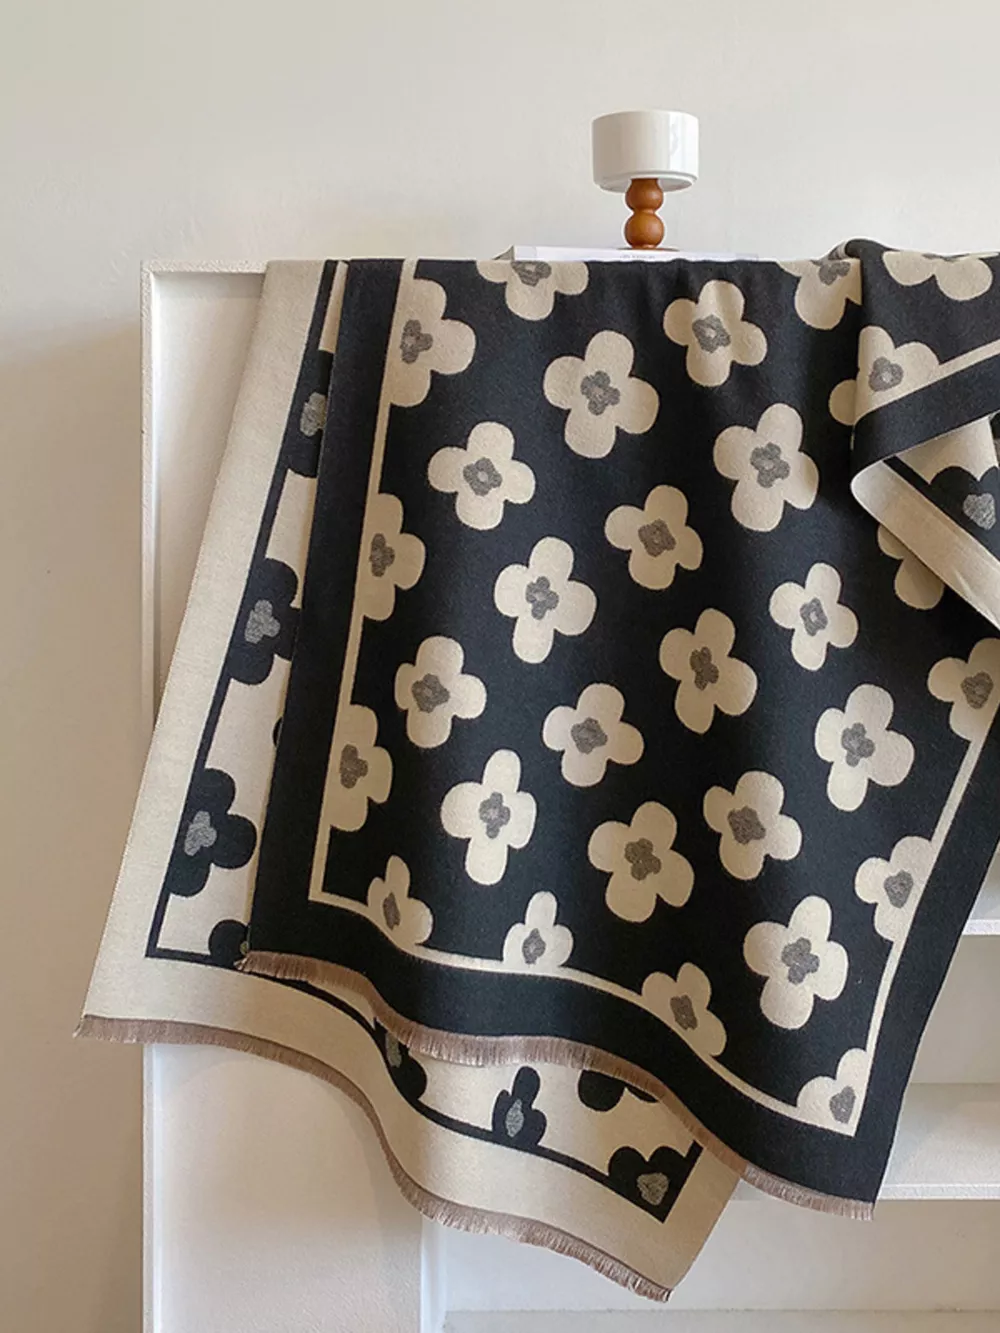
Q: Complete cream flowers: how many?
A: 15